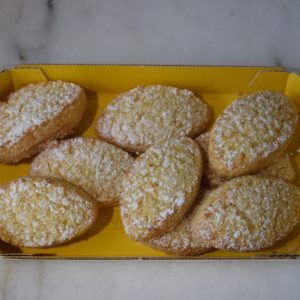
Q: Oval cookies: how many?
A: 9